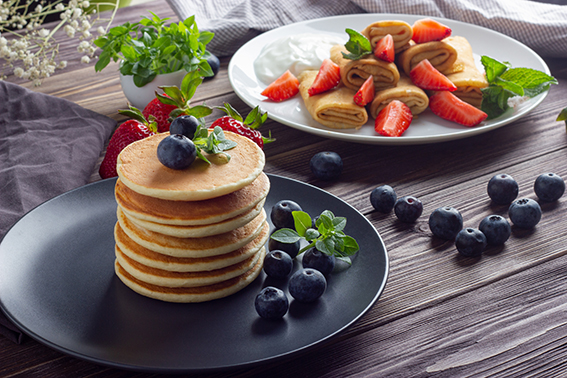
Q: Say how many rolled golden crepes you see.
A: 6